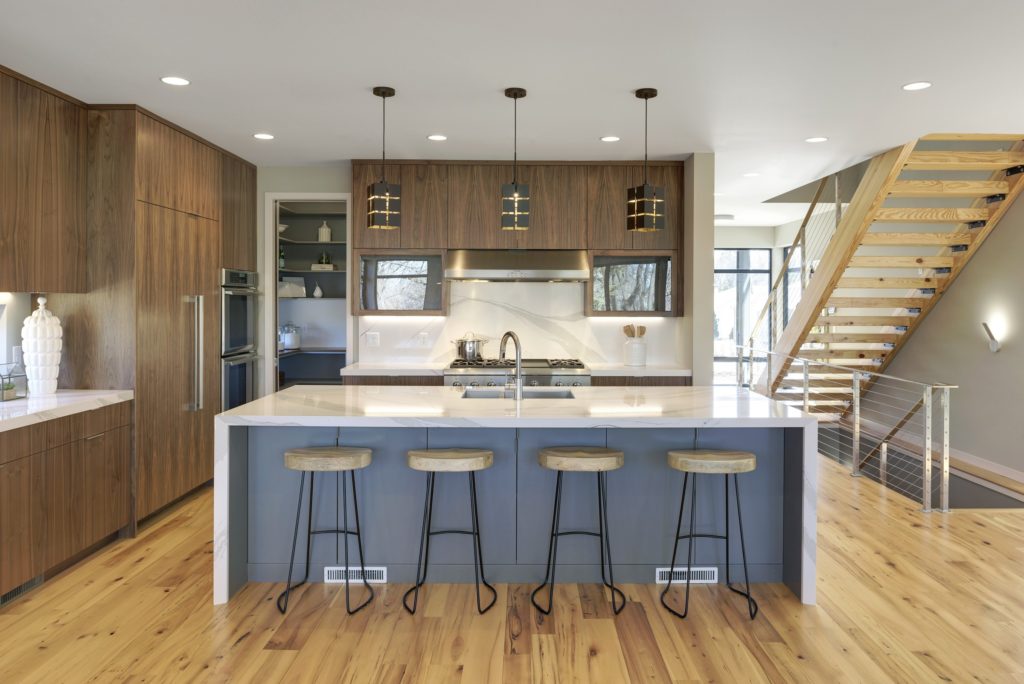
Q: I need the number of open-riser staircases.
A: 1